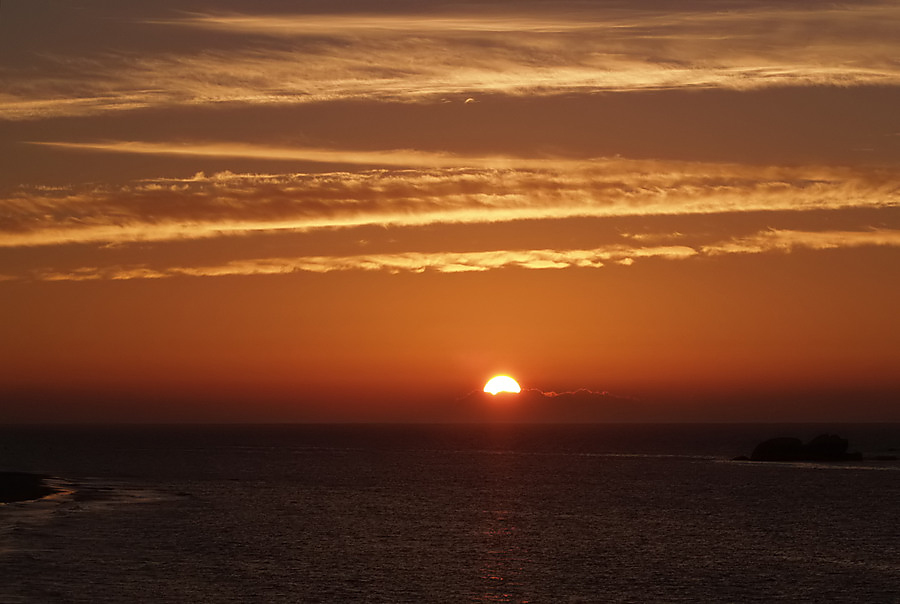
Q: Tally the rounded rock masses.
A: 2